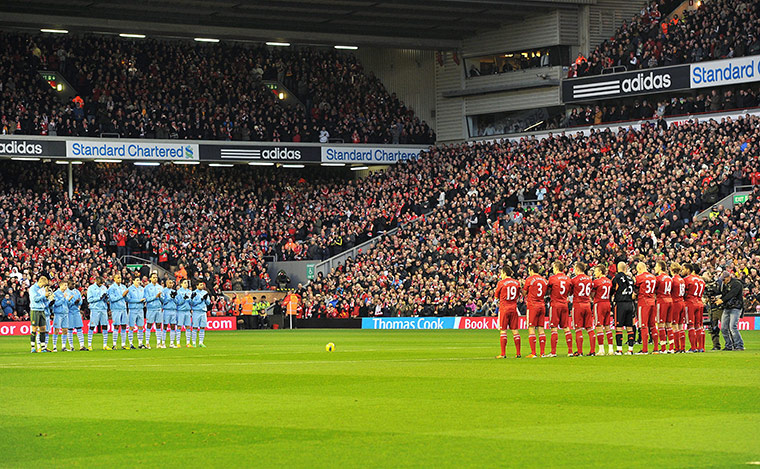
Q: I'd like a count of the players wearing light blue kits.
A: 11